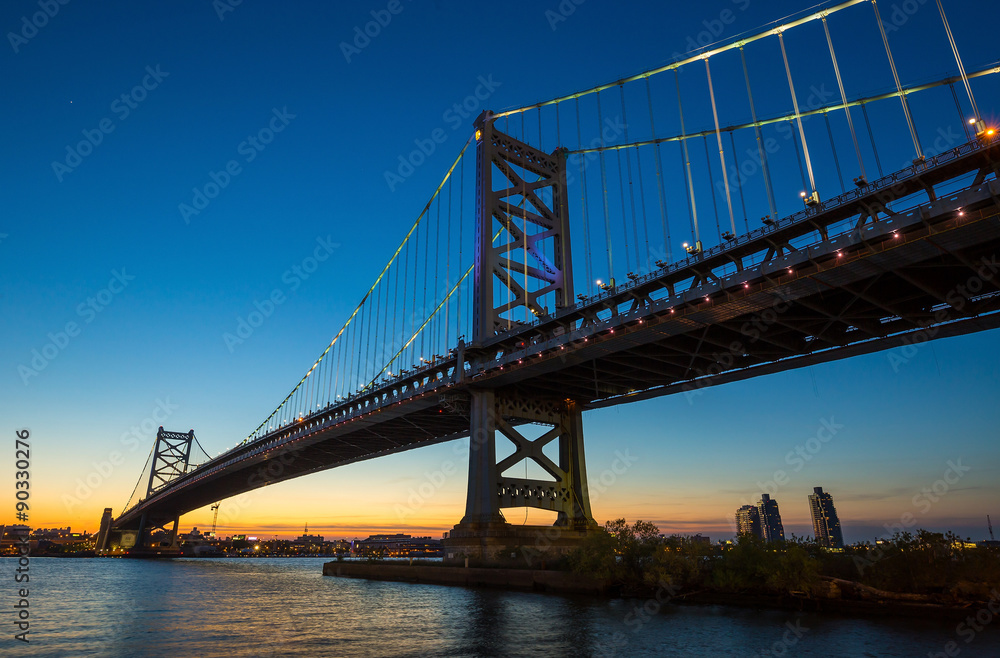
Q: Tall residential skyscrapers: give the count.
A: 3